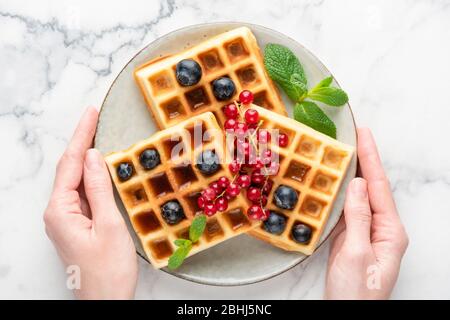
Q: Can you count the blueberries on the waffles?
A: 9